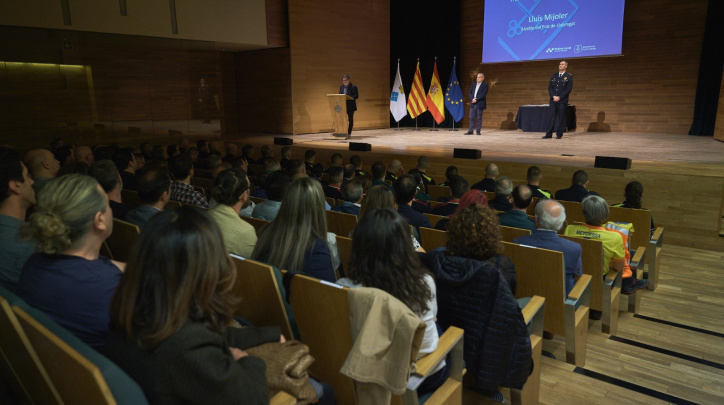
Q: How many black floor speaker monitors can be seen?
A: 4